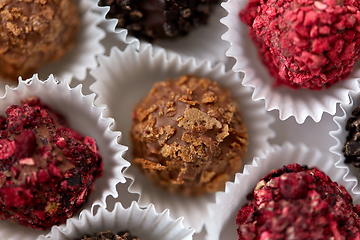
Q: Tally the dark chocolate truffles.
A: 3